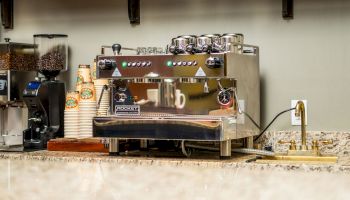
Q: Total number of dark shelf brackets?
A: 3